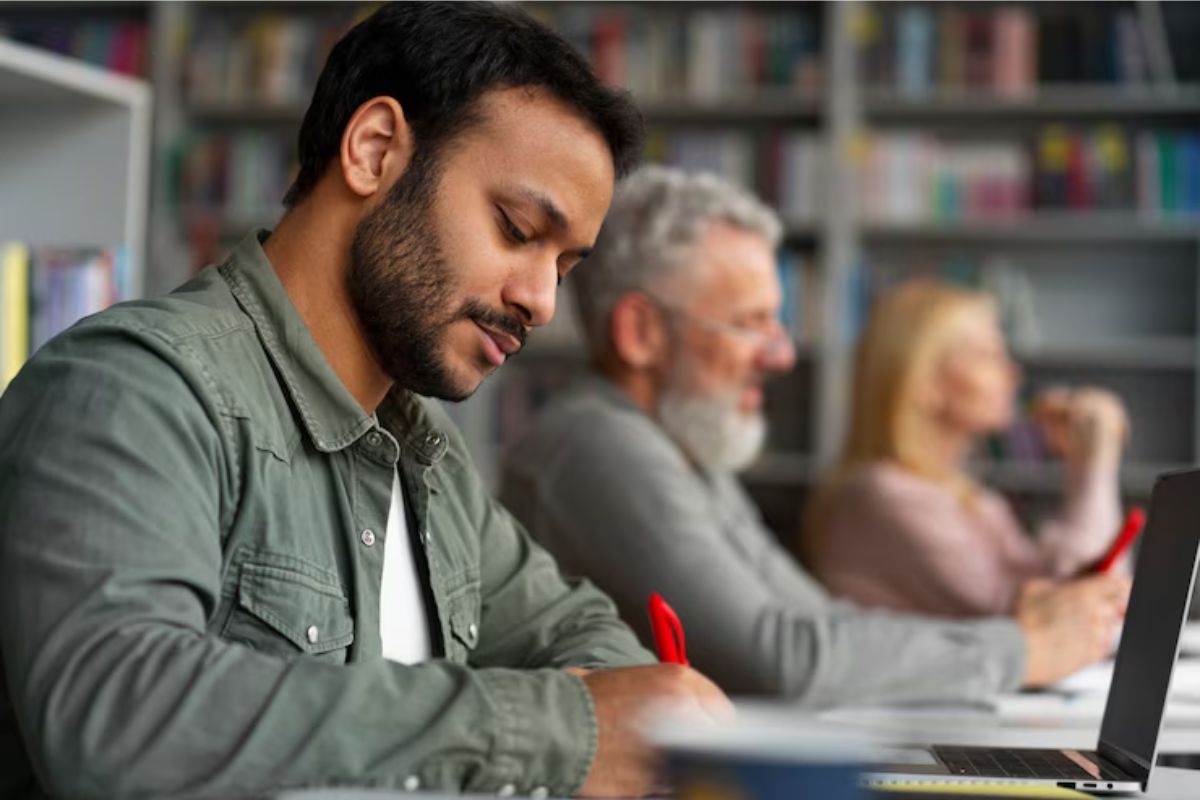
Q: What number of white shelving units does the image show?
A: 1